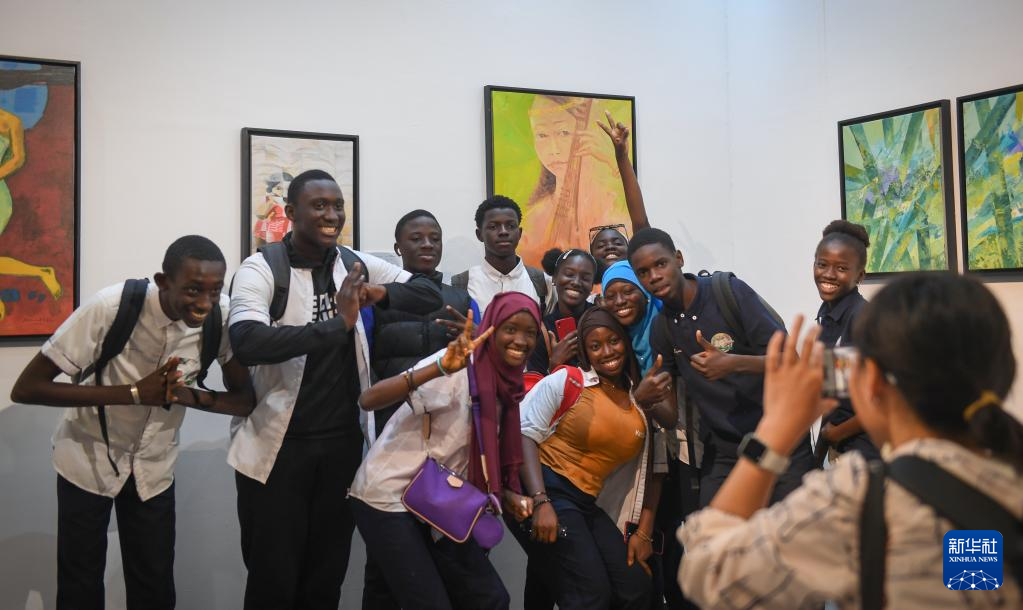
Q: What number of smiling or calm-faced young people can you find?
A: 11